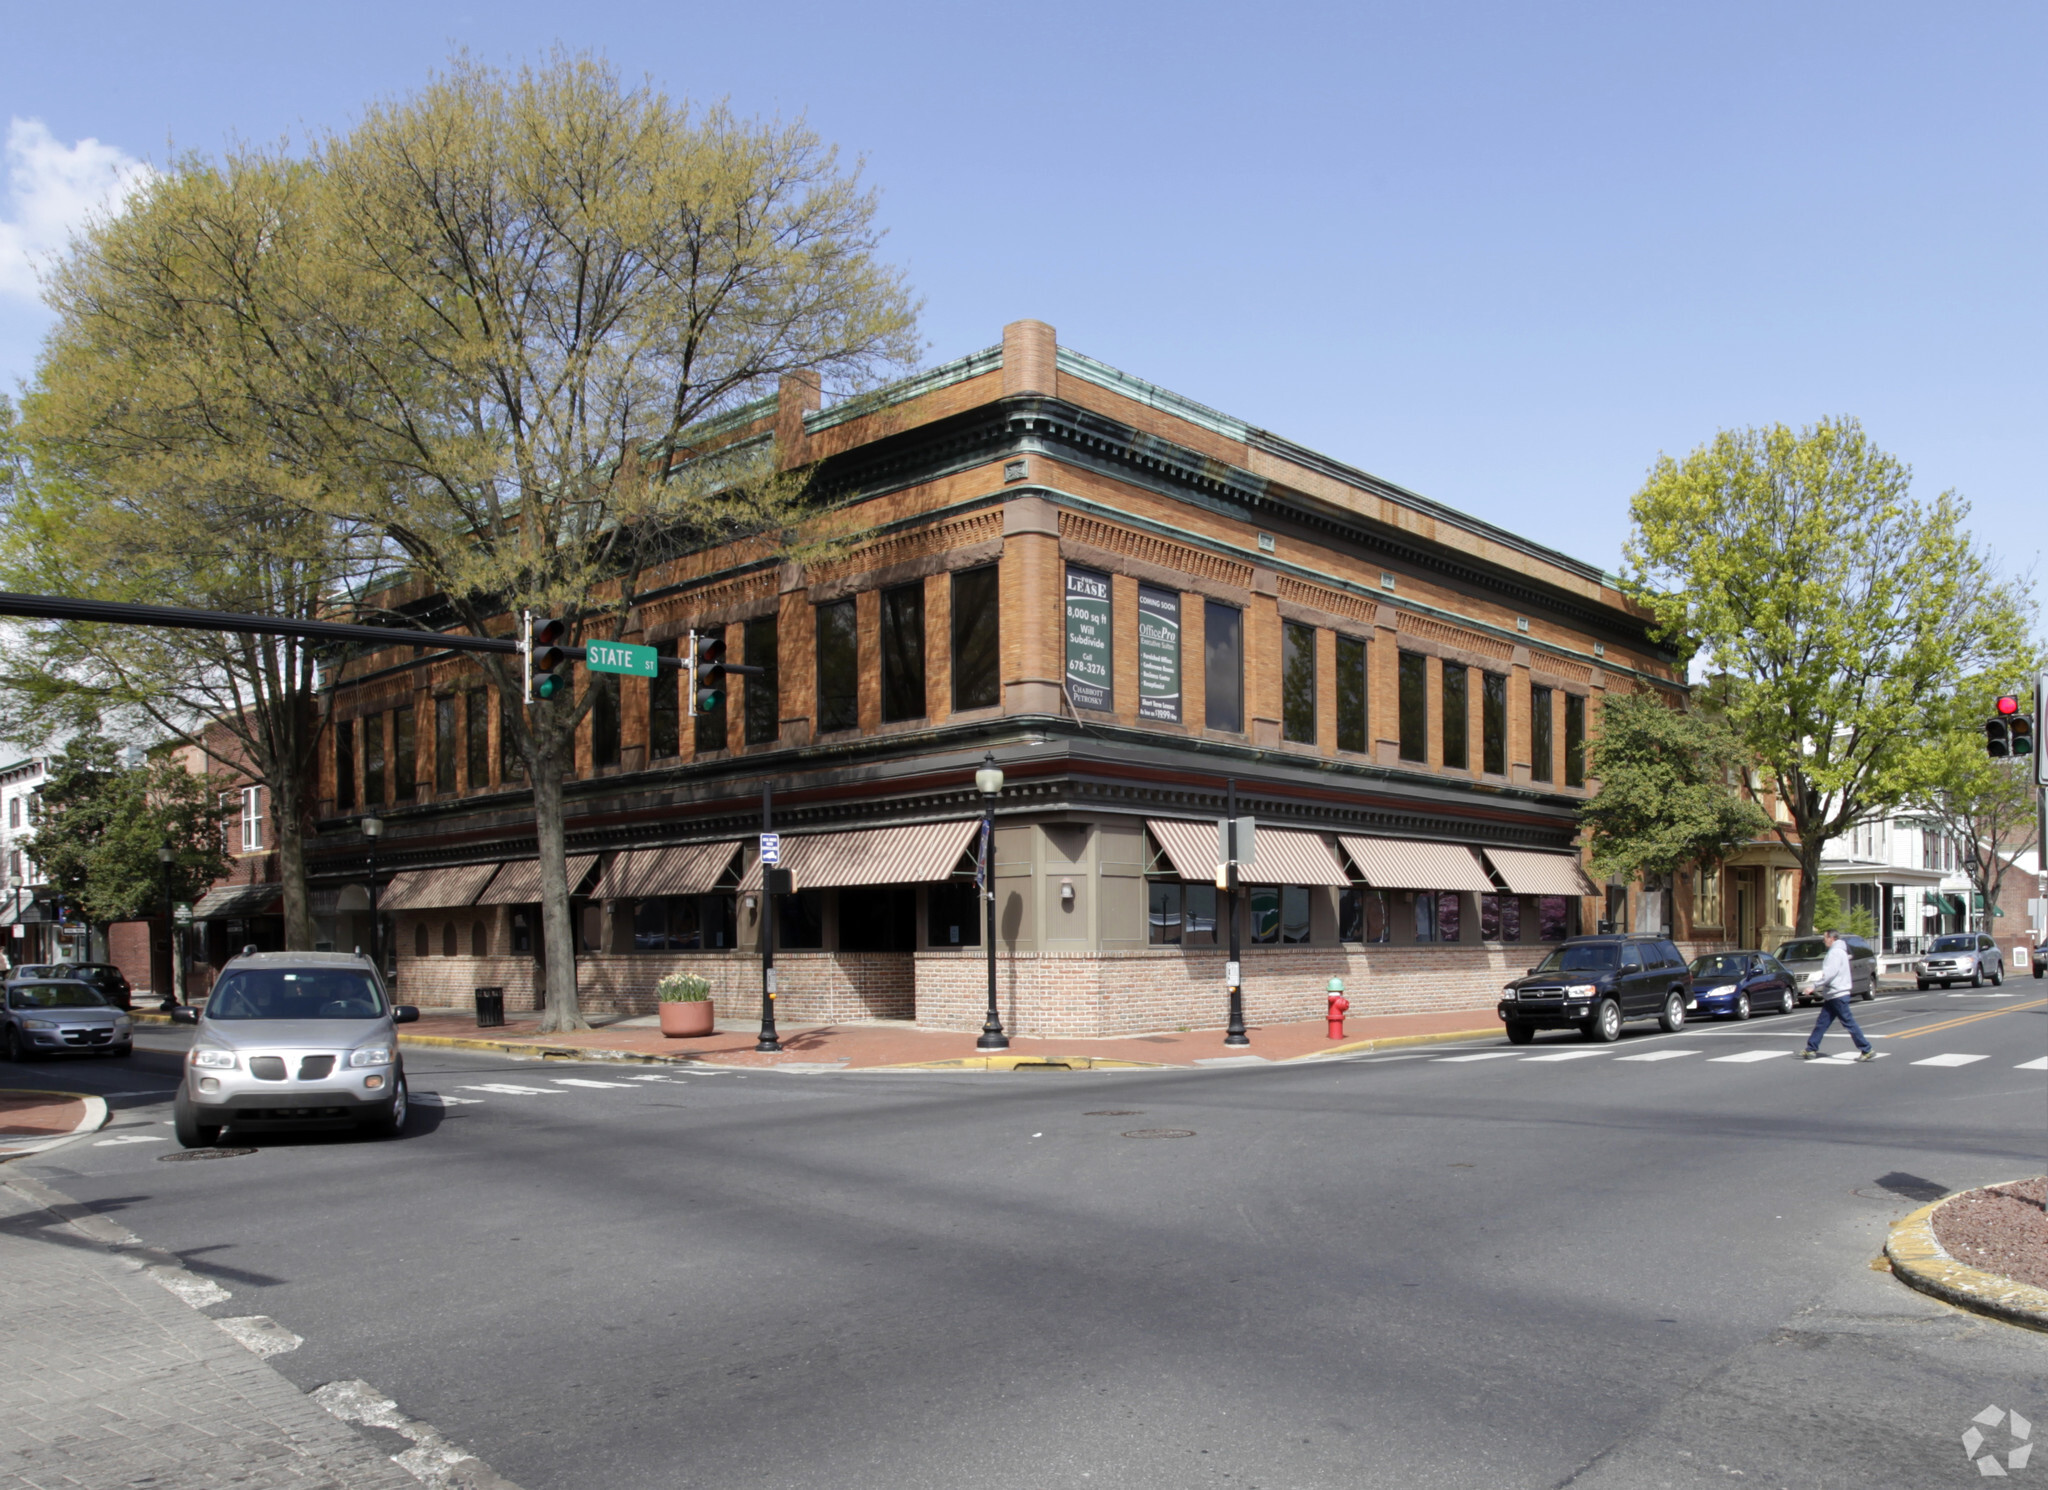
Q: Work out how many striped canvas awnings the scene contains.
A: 7